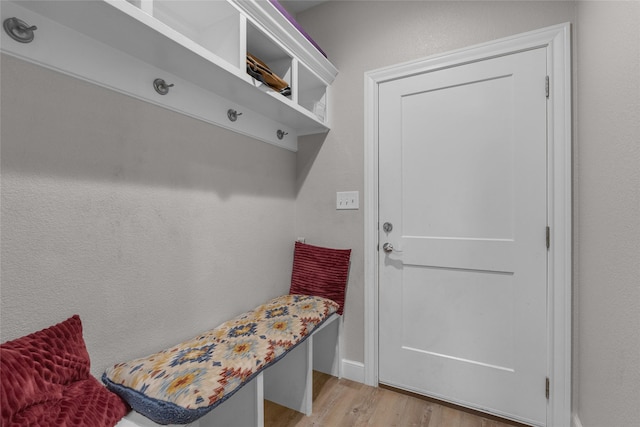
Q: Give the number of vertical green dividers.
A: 0